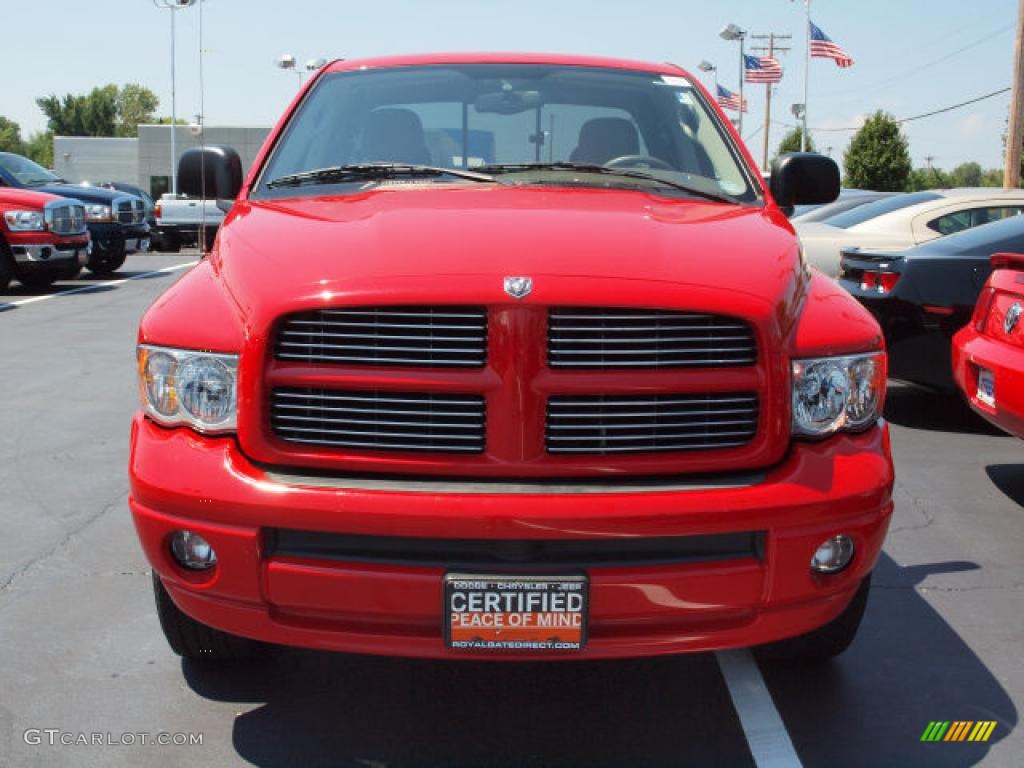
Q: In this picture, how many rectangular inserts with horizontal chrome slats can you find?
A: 4